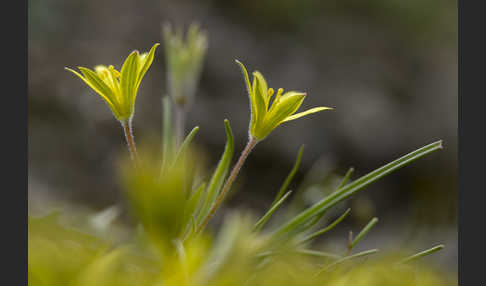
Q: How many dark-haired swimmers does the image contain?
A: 0